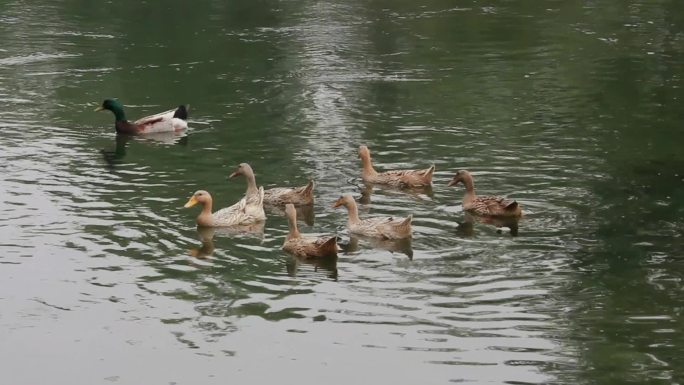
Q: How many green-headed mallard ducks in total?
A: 1